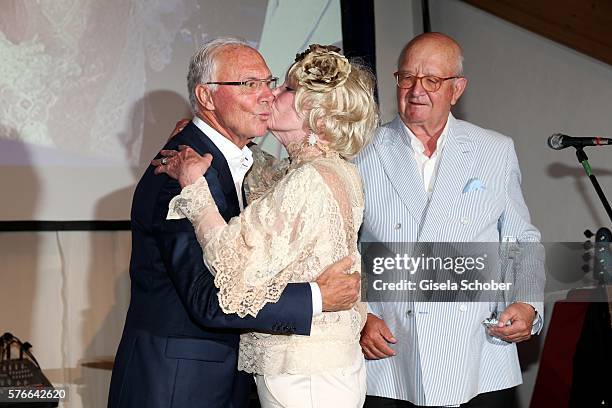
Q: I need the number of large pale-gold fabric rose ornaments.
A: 1